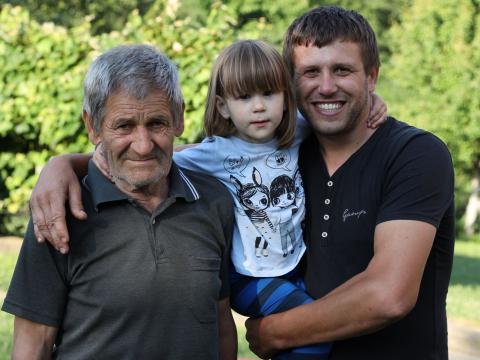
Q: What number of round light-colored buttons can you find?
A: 4